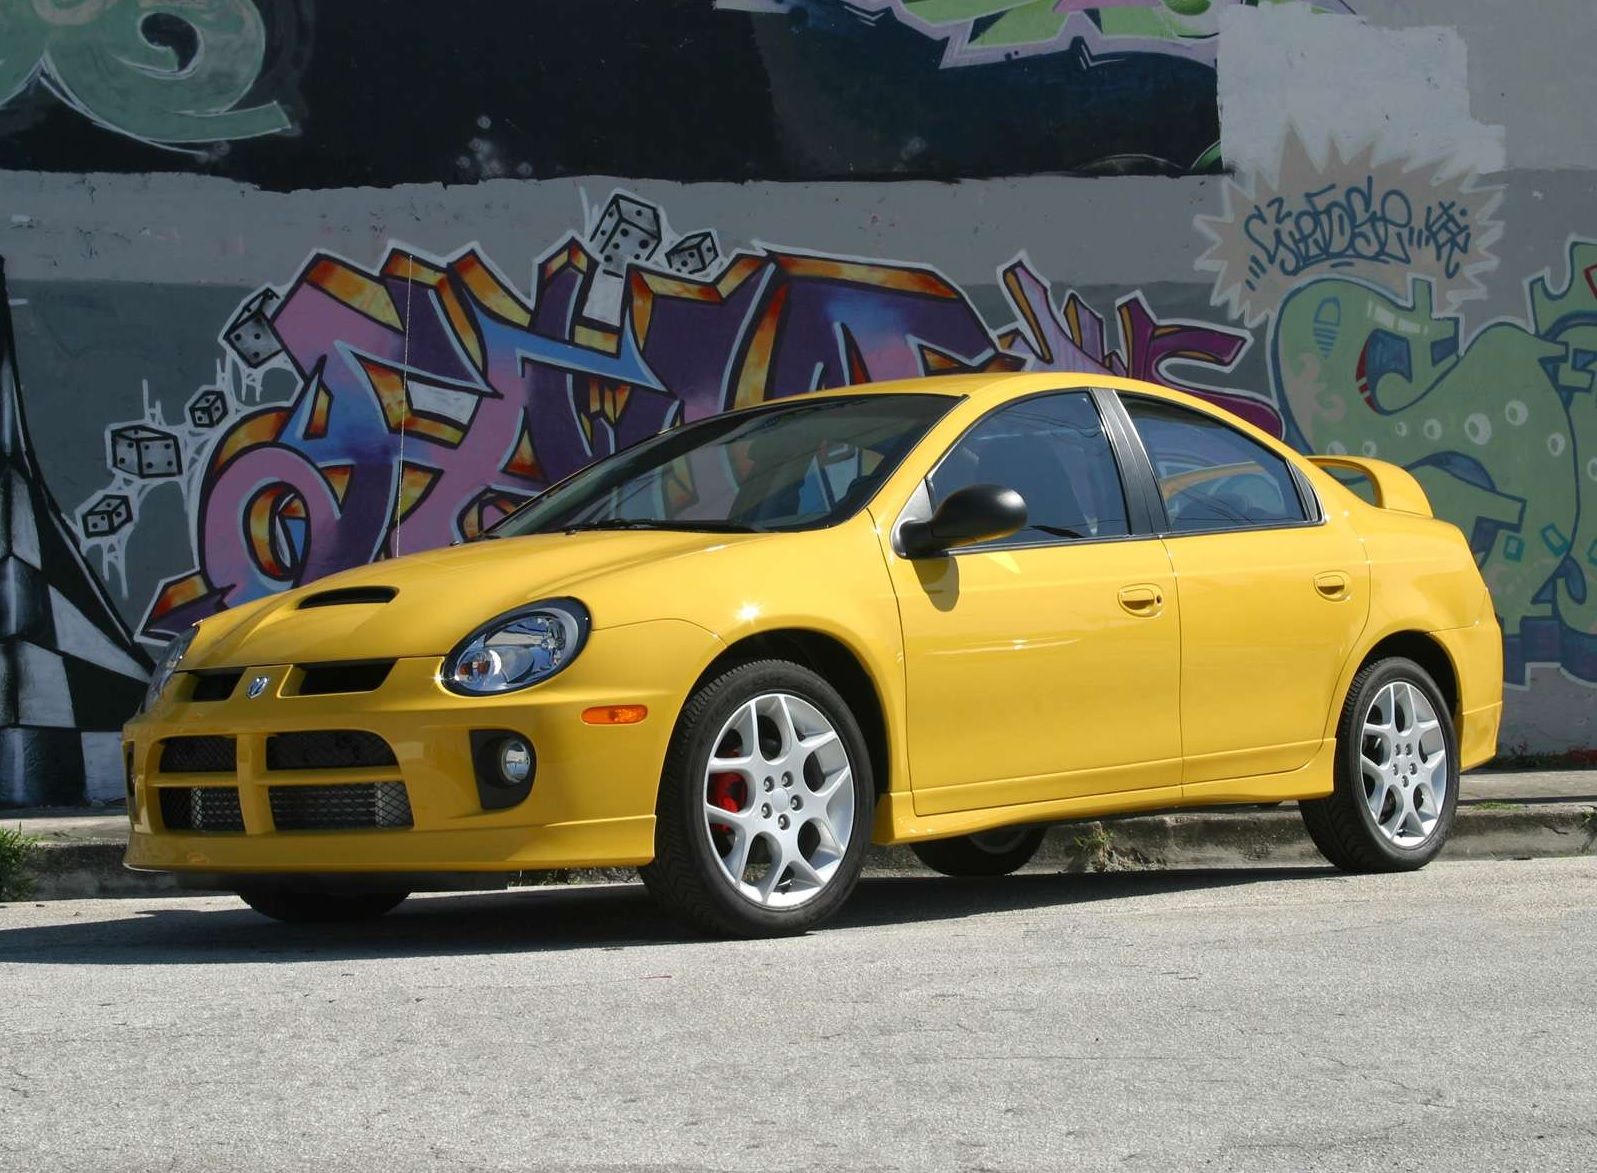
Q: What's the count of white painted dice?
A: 6